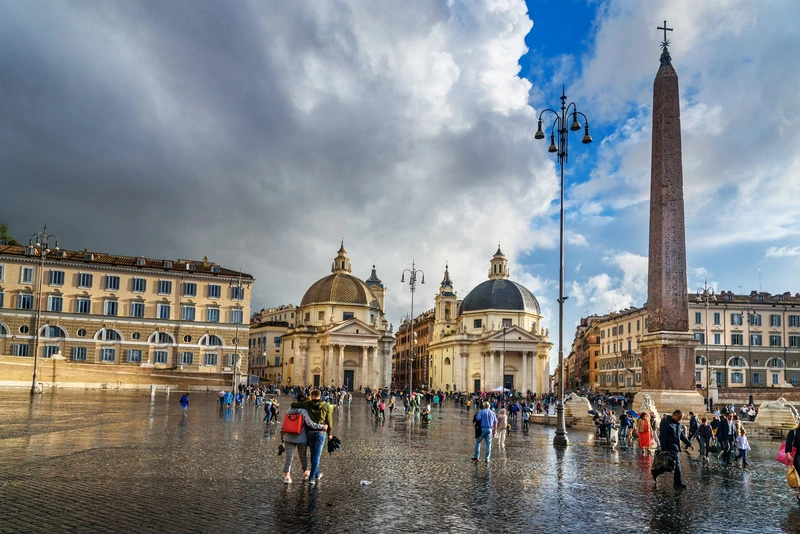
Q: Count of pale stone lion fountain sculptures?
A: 3